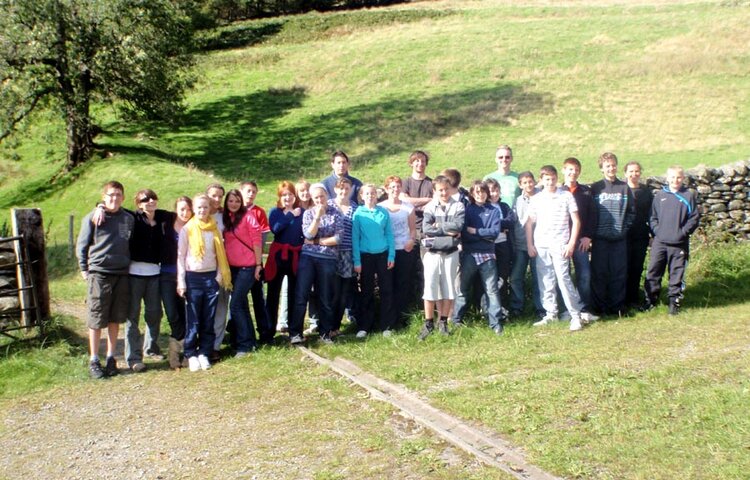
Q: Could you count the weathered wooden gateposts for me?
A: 1